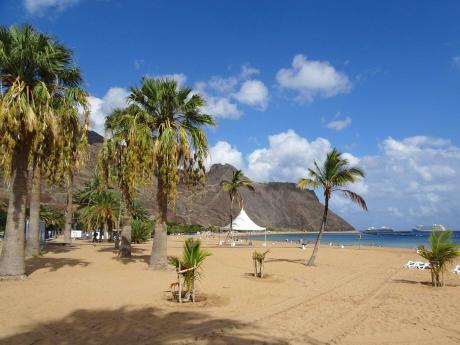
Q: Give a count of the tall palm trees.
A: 7